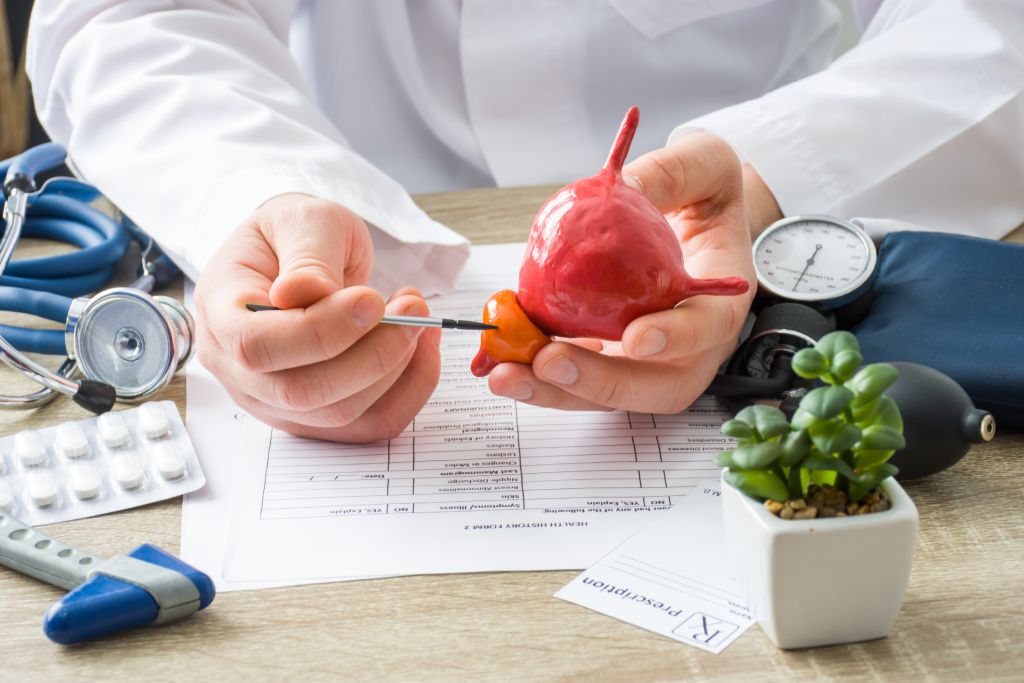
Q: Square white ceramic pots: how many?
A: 1